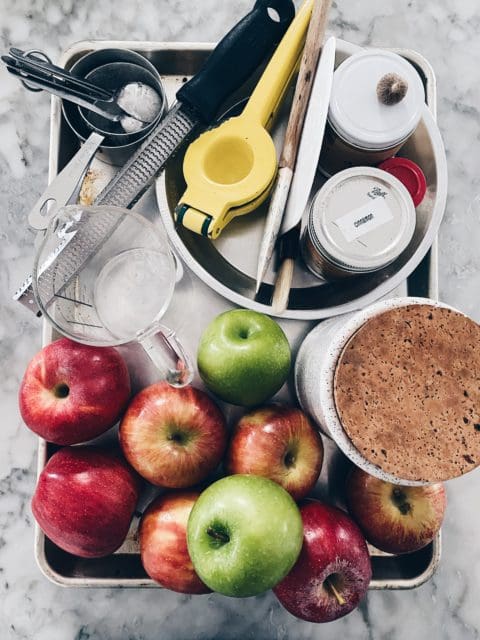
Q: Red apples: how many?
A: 7